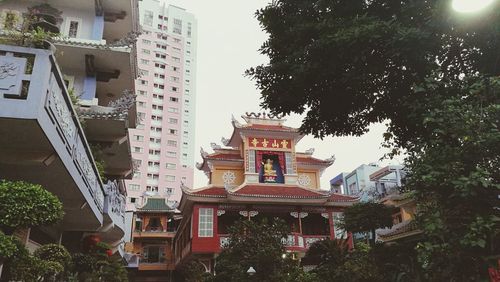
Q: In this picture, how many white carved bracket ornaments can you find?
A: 6